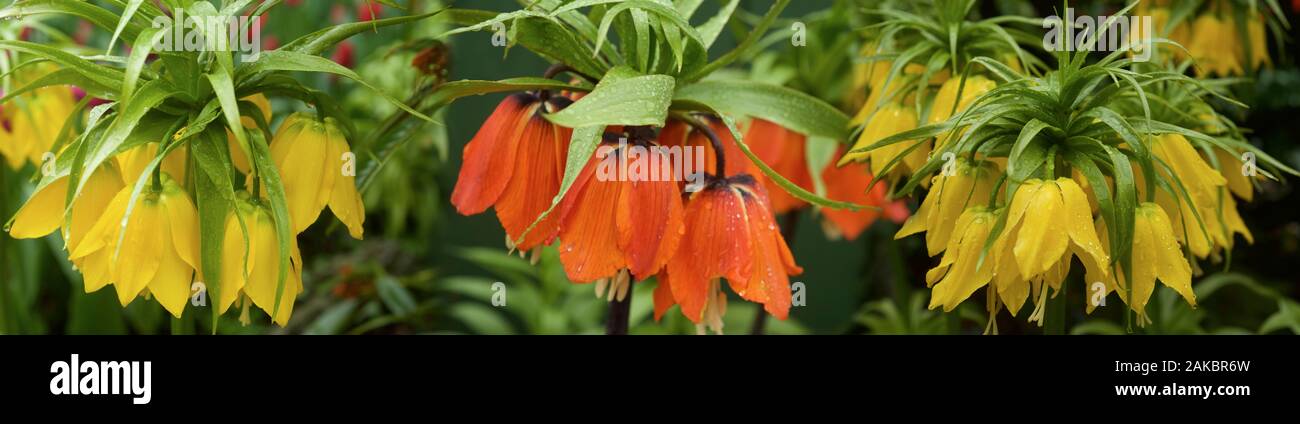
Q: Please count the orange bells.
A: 6